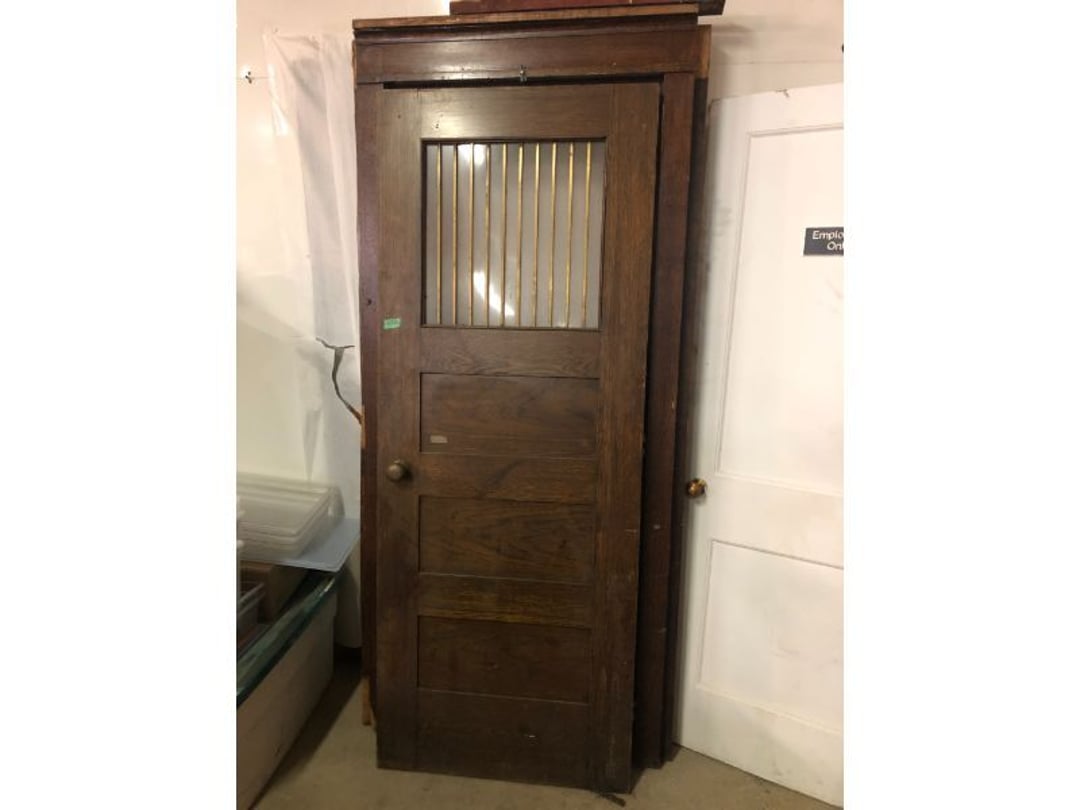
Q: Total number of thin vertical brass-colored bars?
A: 10